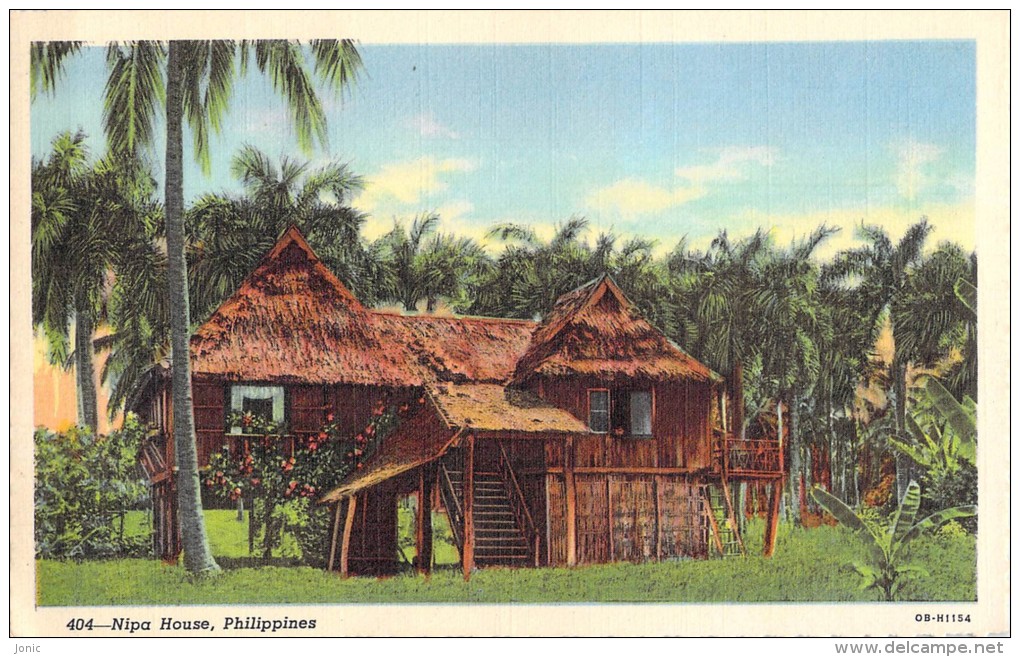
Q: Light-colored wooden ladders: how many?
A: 1